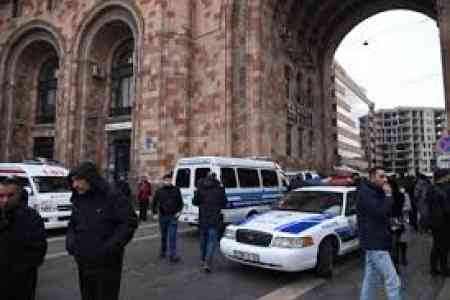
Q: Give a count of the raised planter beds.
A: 0